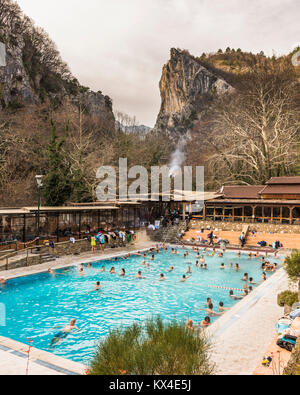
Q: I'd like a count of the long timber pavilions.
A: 2